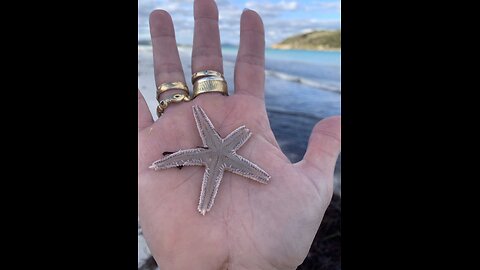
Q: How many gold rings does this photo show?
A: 4